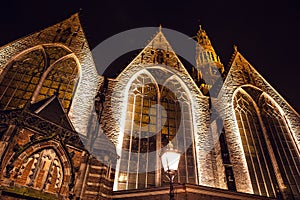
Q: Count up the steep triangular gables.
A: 3